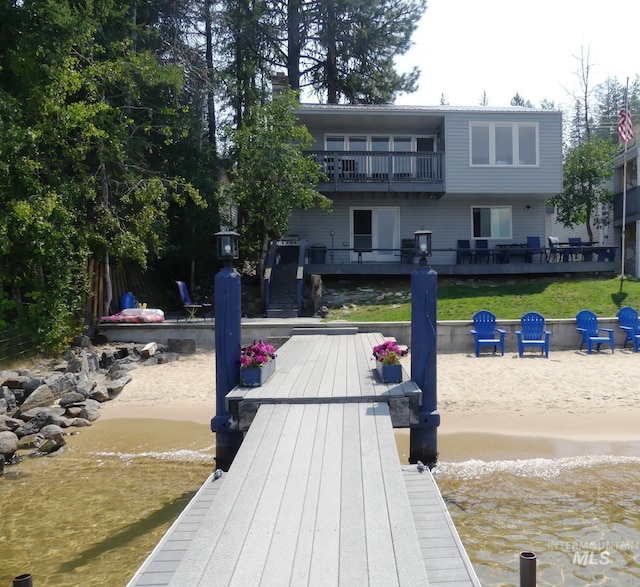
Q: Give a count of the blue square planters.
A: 2